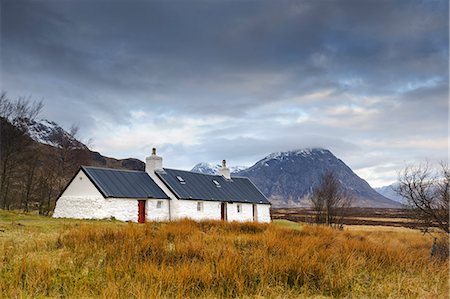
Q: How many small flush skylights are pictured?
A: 2